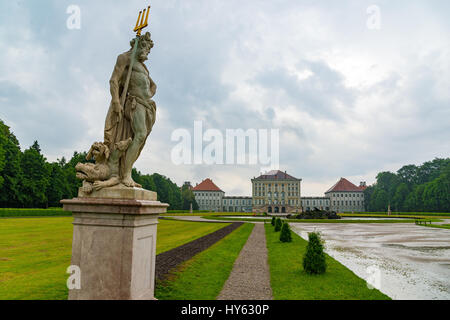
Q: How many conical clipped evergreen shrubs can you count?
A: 4